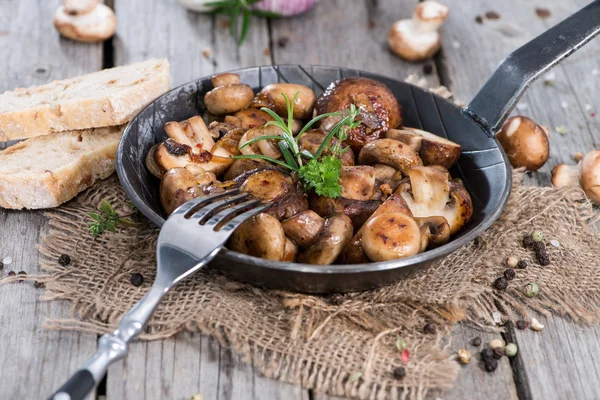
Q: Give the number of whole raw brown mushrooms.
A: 4